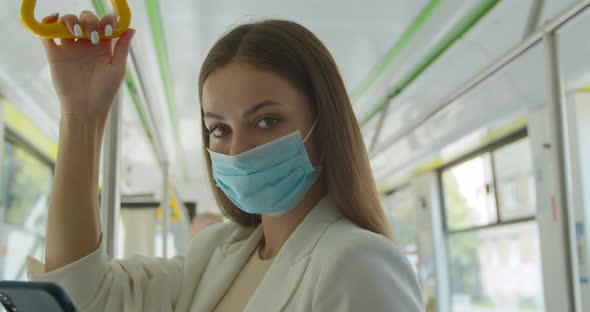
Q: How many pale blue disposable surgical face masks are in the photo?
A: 1